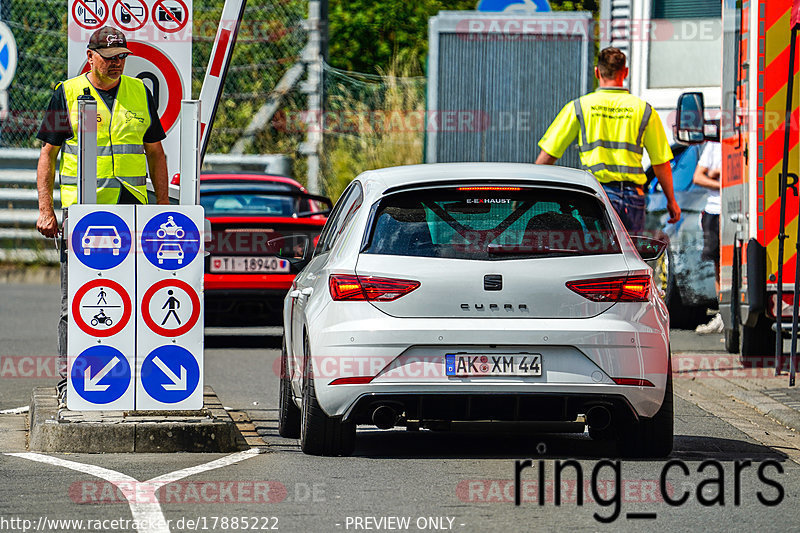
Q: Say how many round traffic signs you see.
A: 12